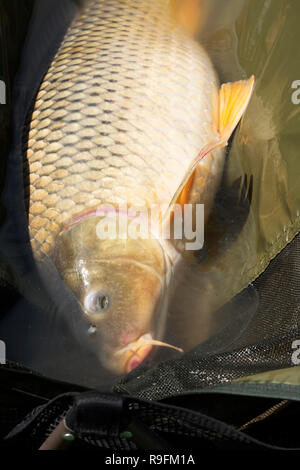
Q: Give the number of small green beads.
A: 2